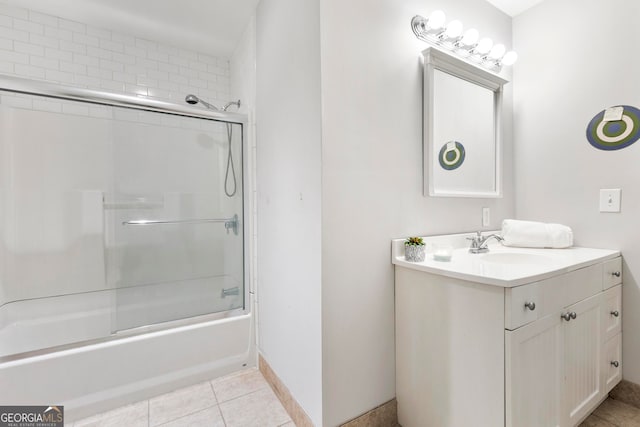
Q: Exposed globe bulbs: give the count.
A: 6